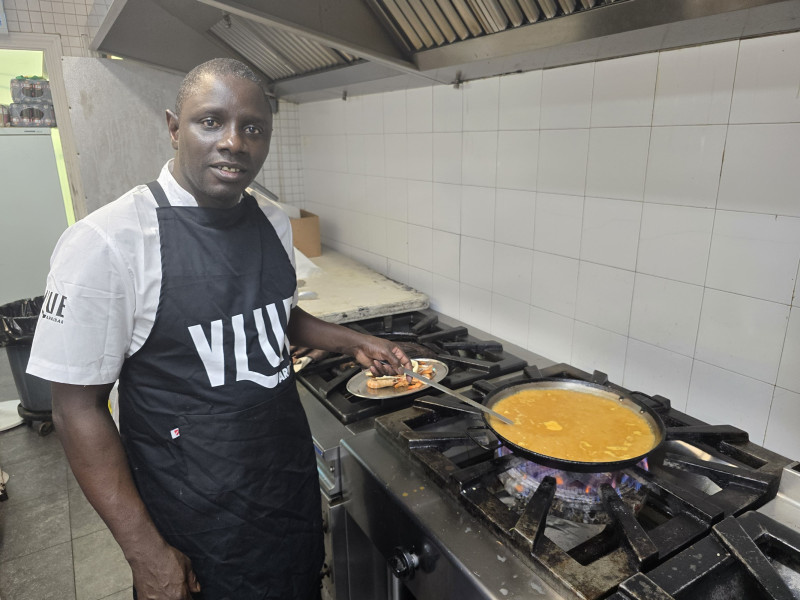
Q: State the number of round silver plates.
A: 1